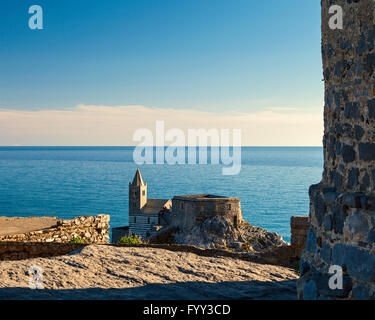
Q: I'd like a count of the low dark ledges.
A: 1